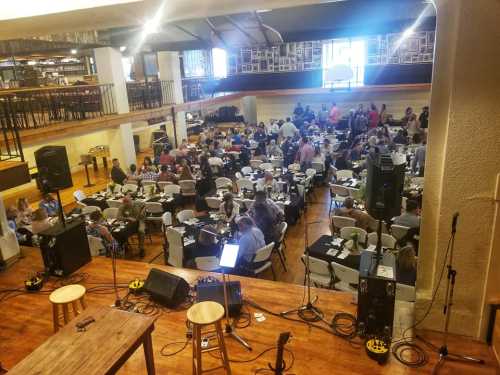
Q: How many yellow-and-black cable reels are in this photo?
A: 3